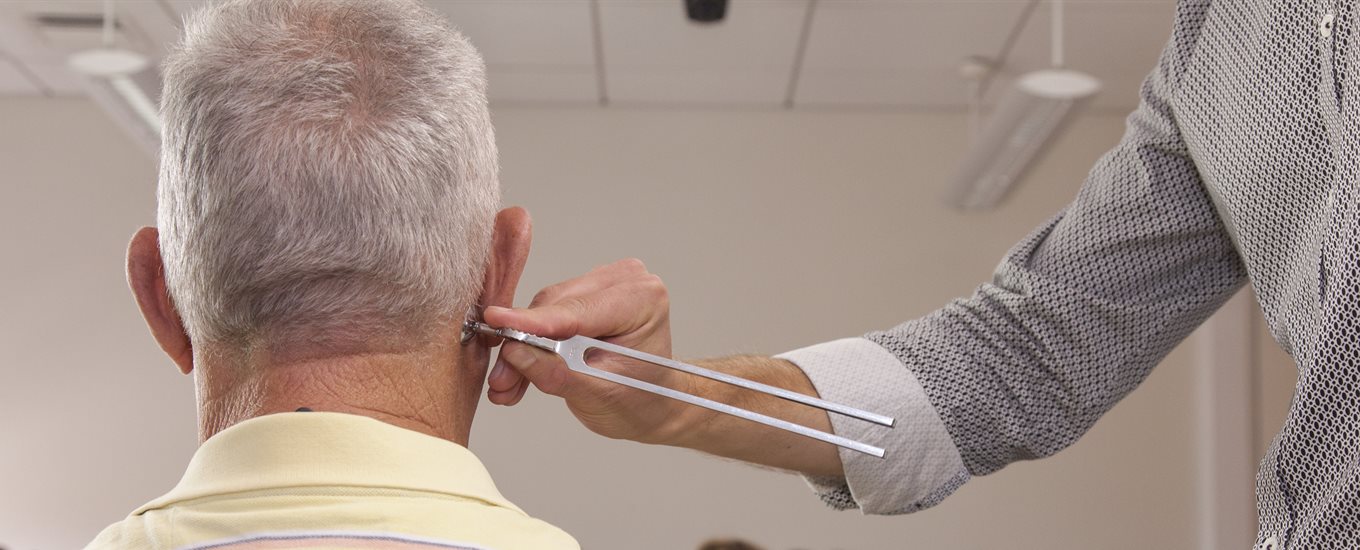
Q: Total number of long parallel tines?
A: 2